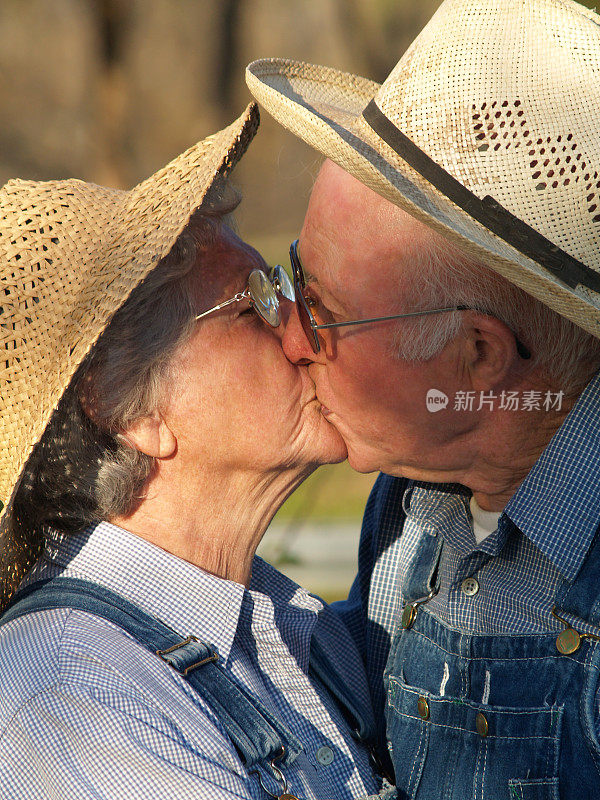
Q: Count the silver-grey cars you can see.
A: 0